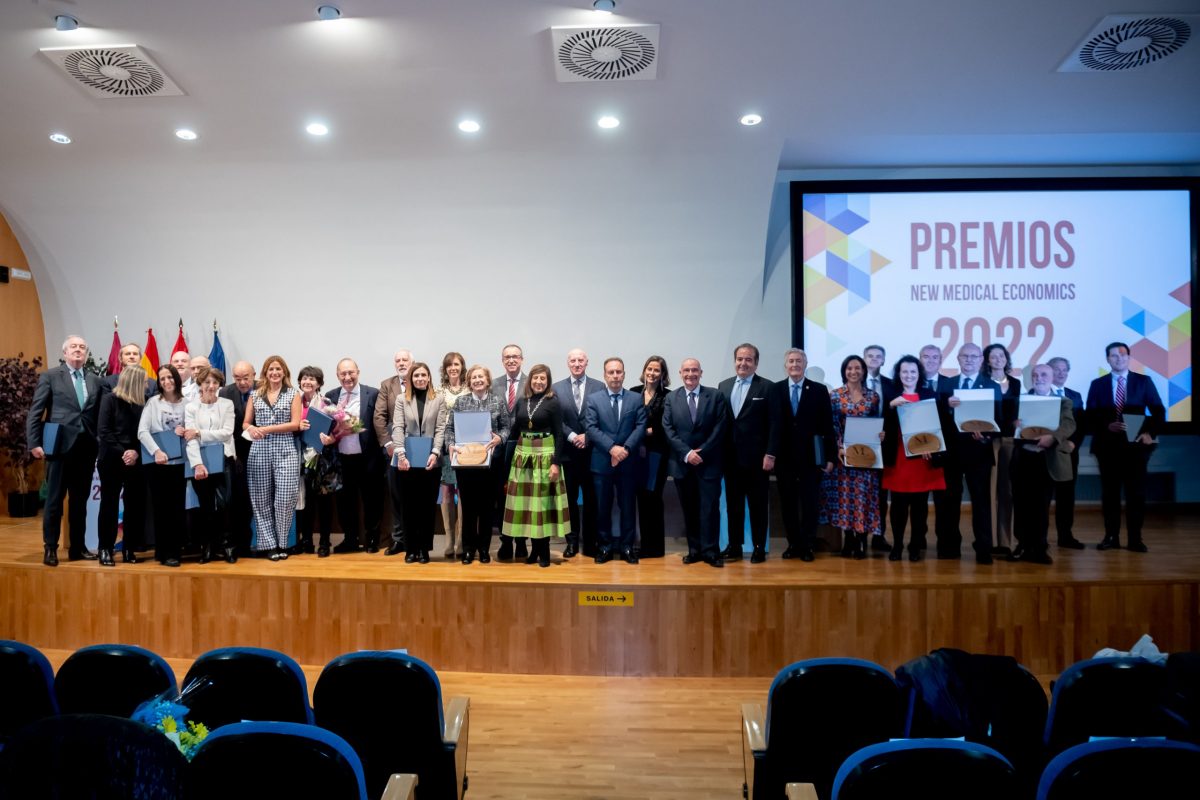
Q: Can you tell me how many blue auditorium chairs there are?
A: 11